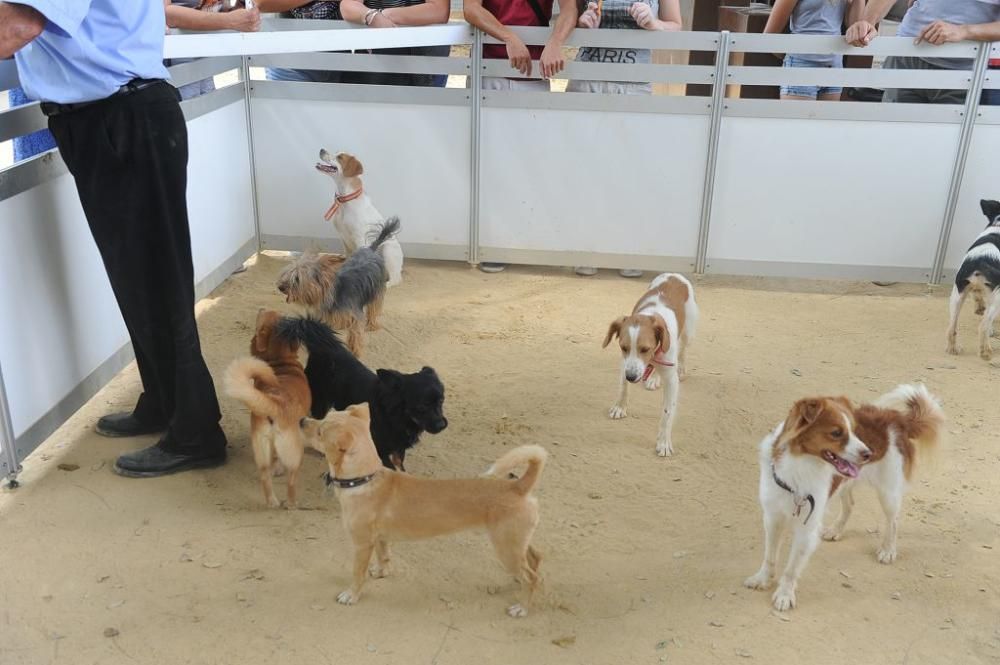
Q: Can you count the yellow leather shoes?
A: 0